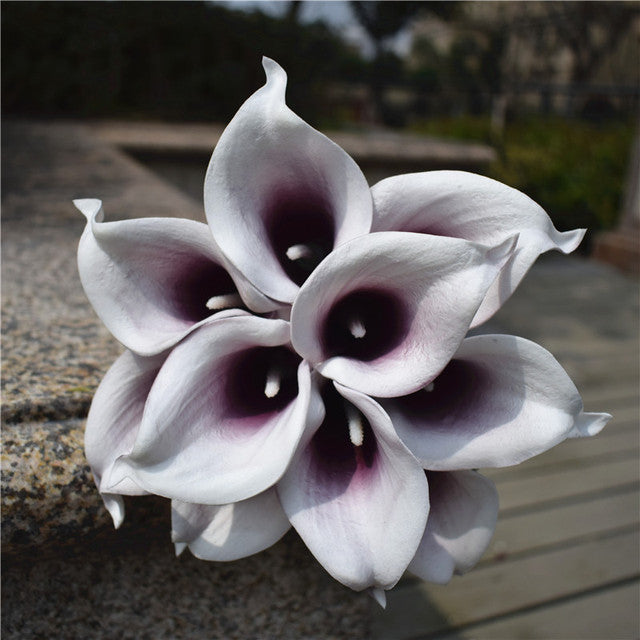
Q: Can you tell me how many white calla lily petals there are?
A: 10